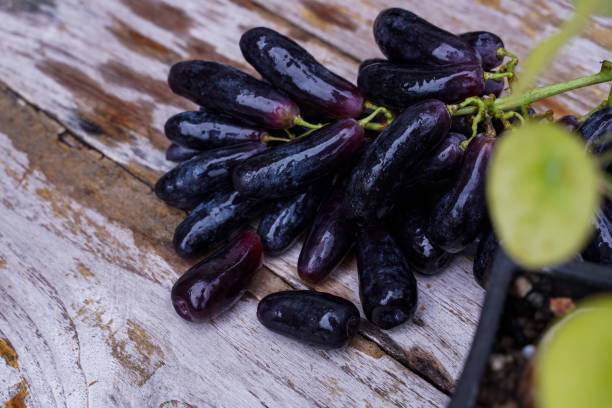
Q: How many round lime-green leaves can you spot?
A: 2